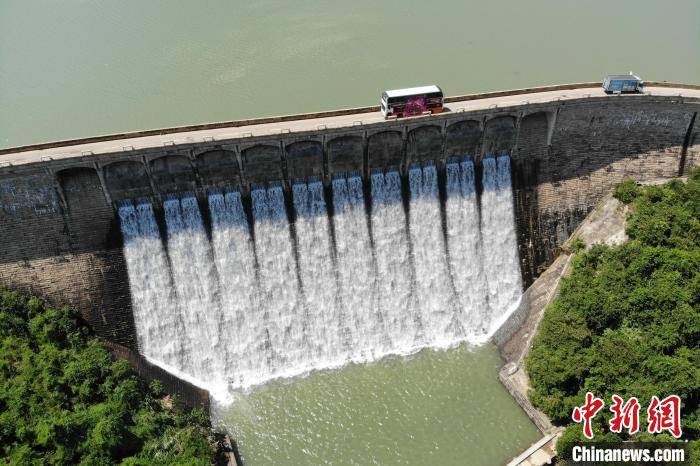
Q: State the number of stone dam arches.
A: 12